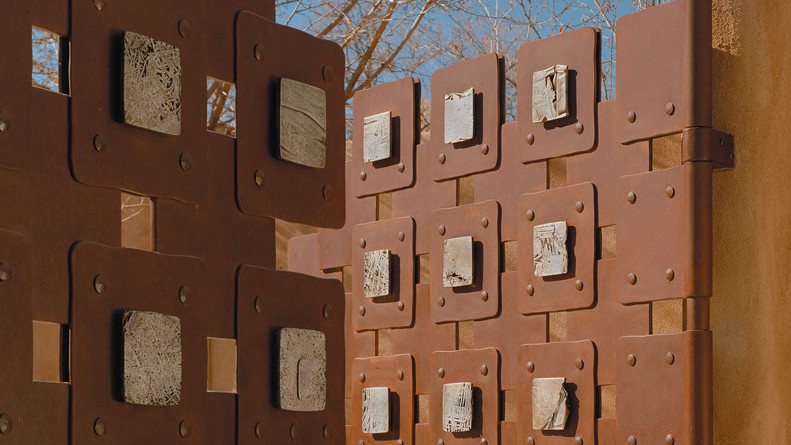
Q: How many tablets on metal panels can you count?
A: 13